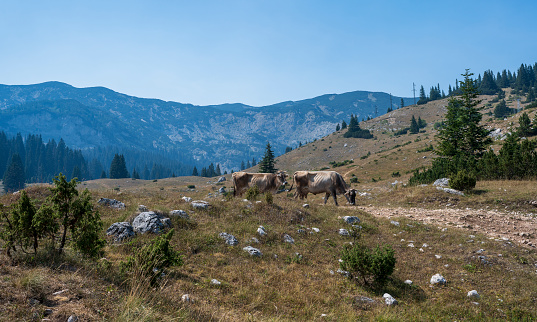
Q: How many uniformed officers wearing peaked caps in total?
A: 0